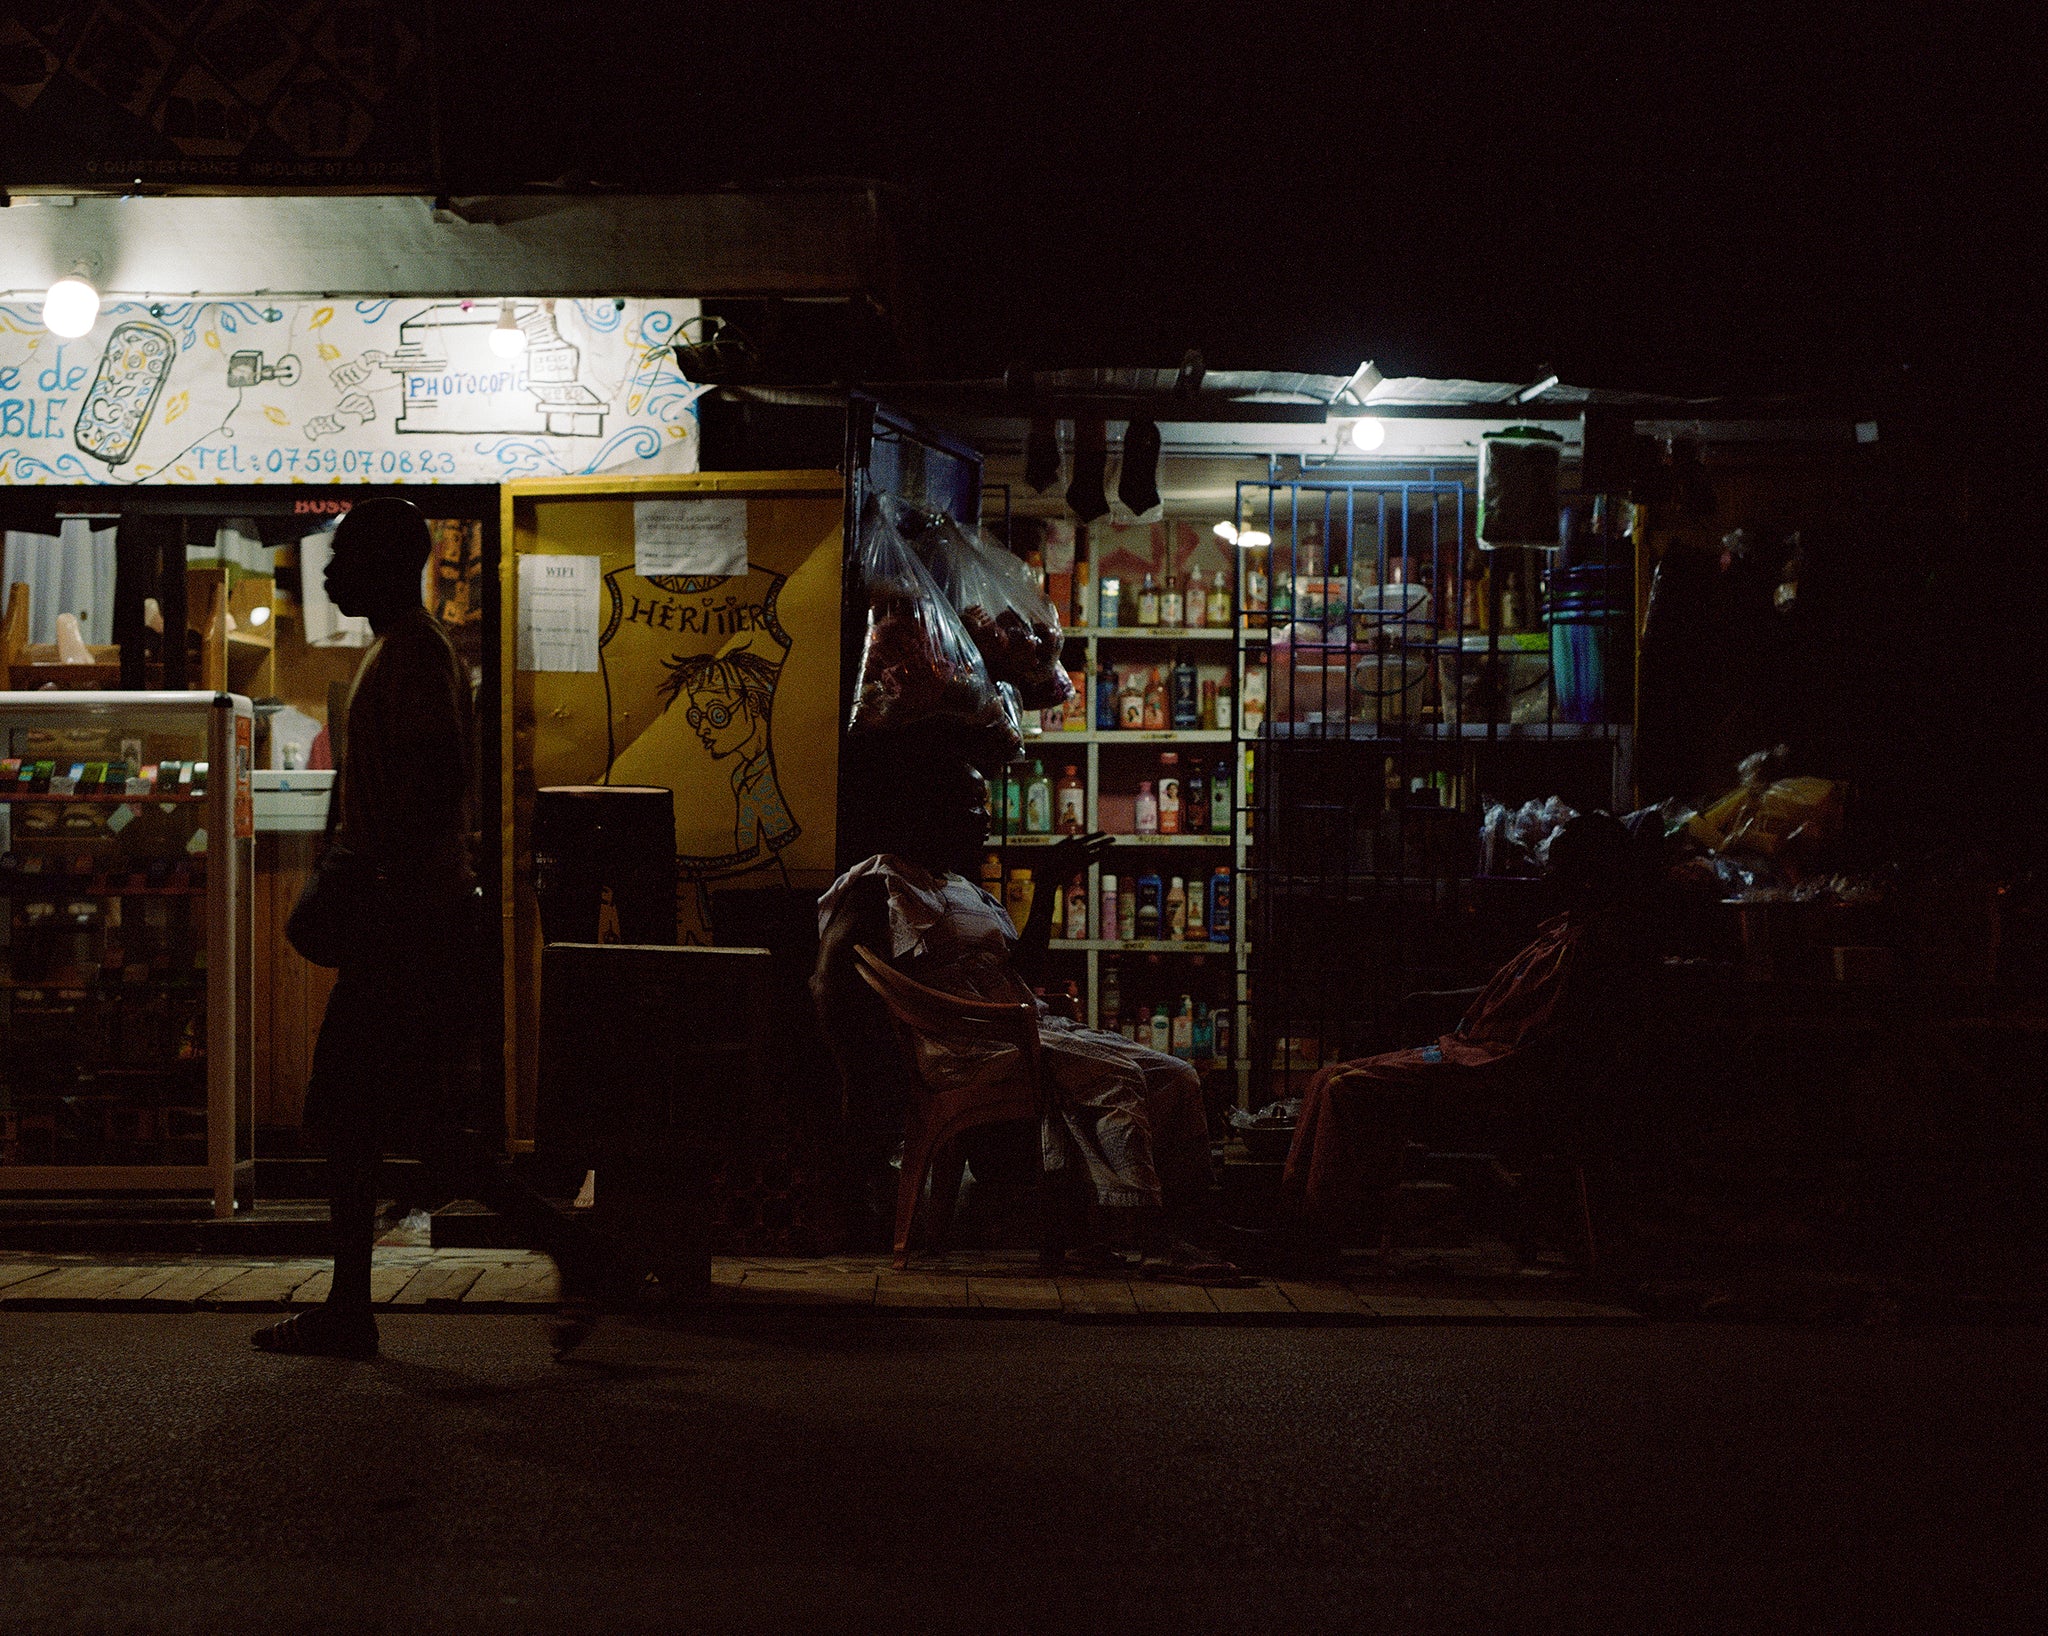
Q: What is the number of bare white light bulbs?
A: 3